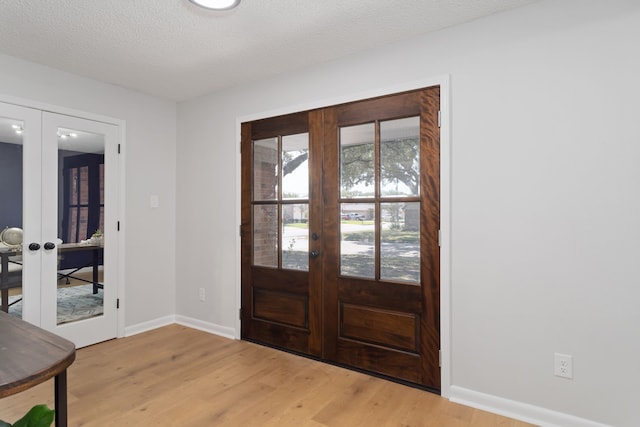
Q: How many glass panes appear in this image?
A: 10